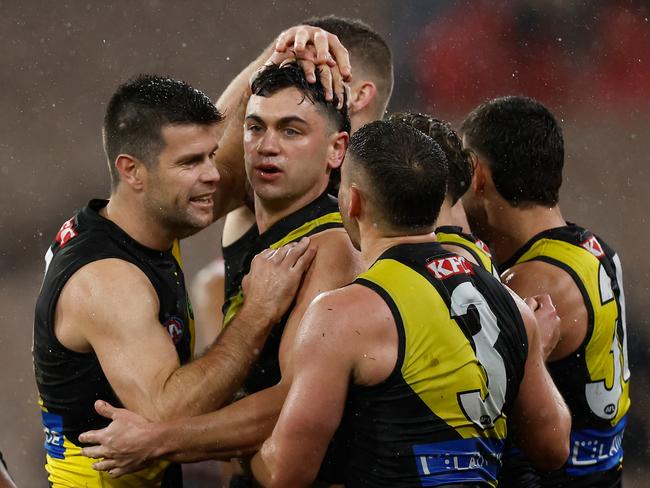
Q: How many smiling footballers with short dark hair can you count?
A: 1